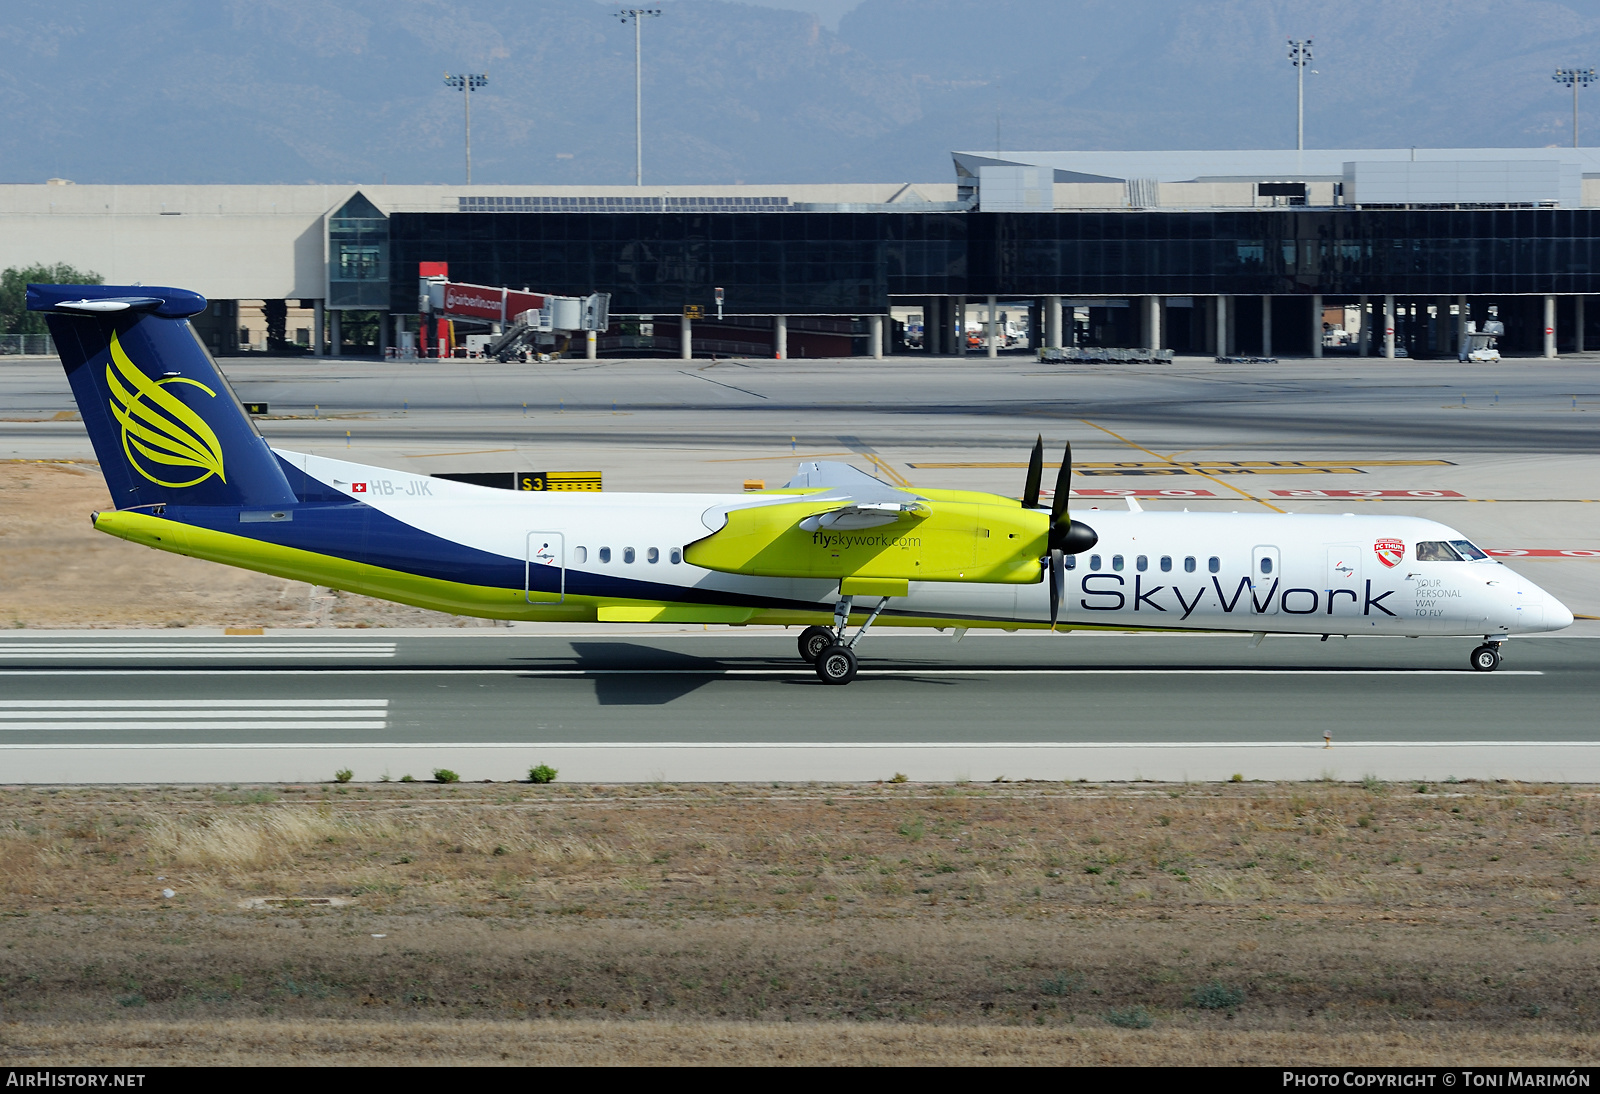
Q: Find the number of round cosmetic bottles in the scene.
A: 0